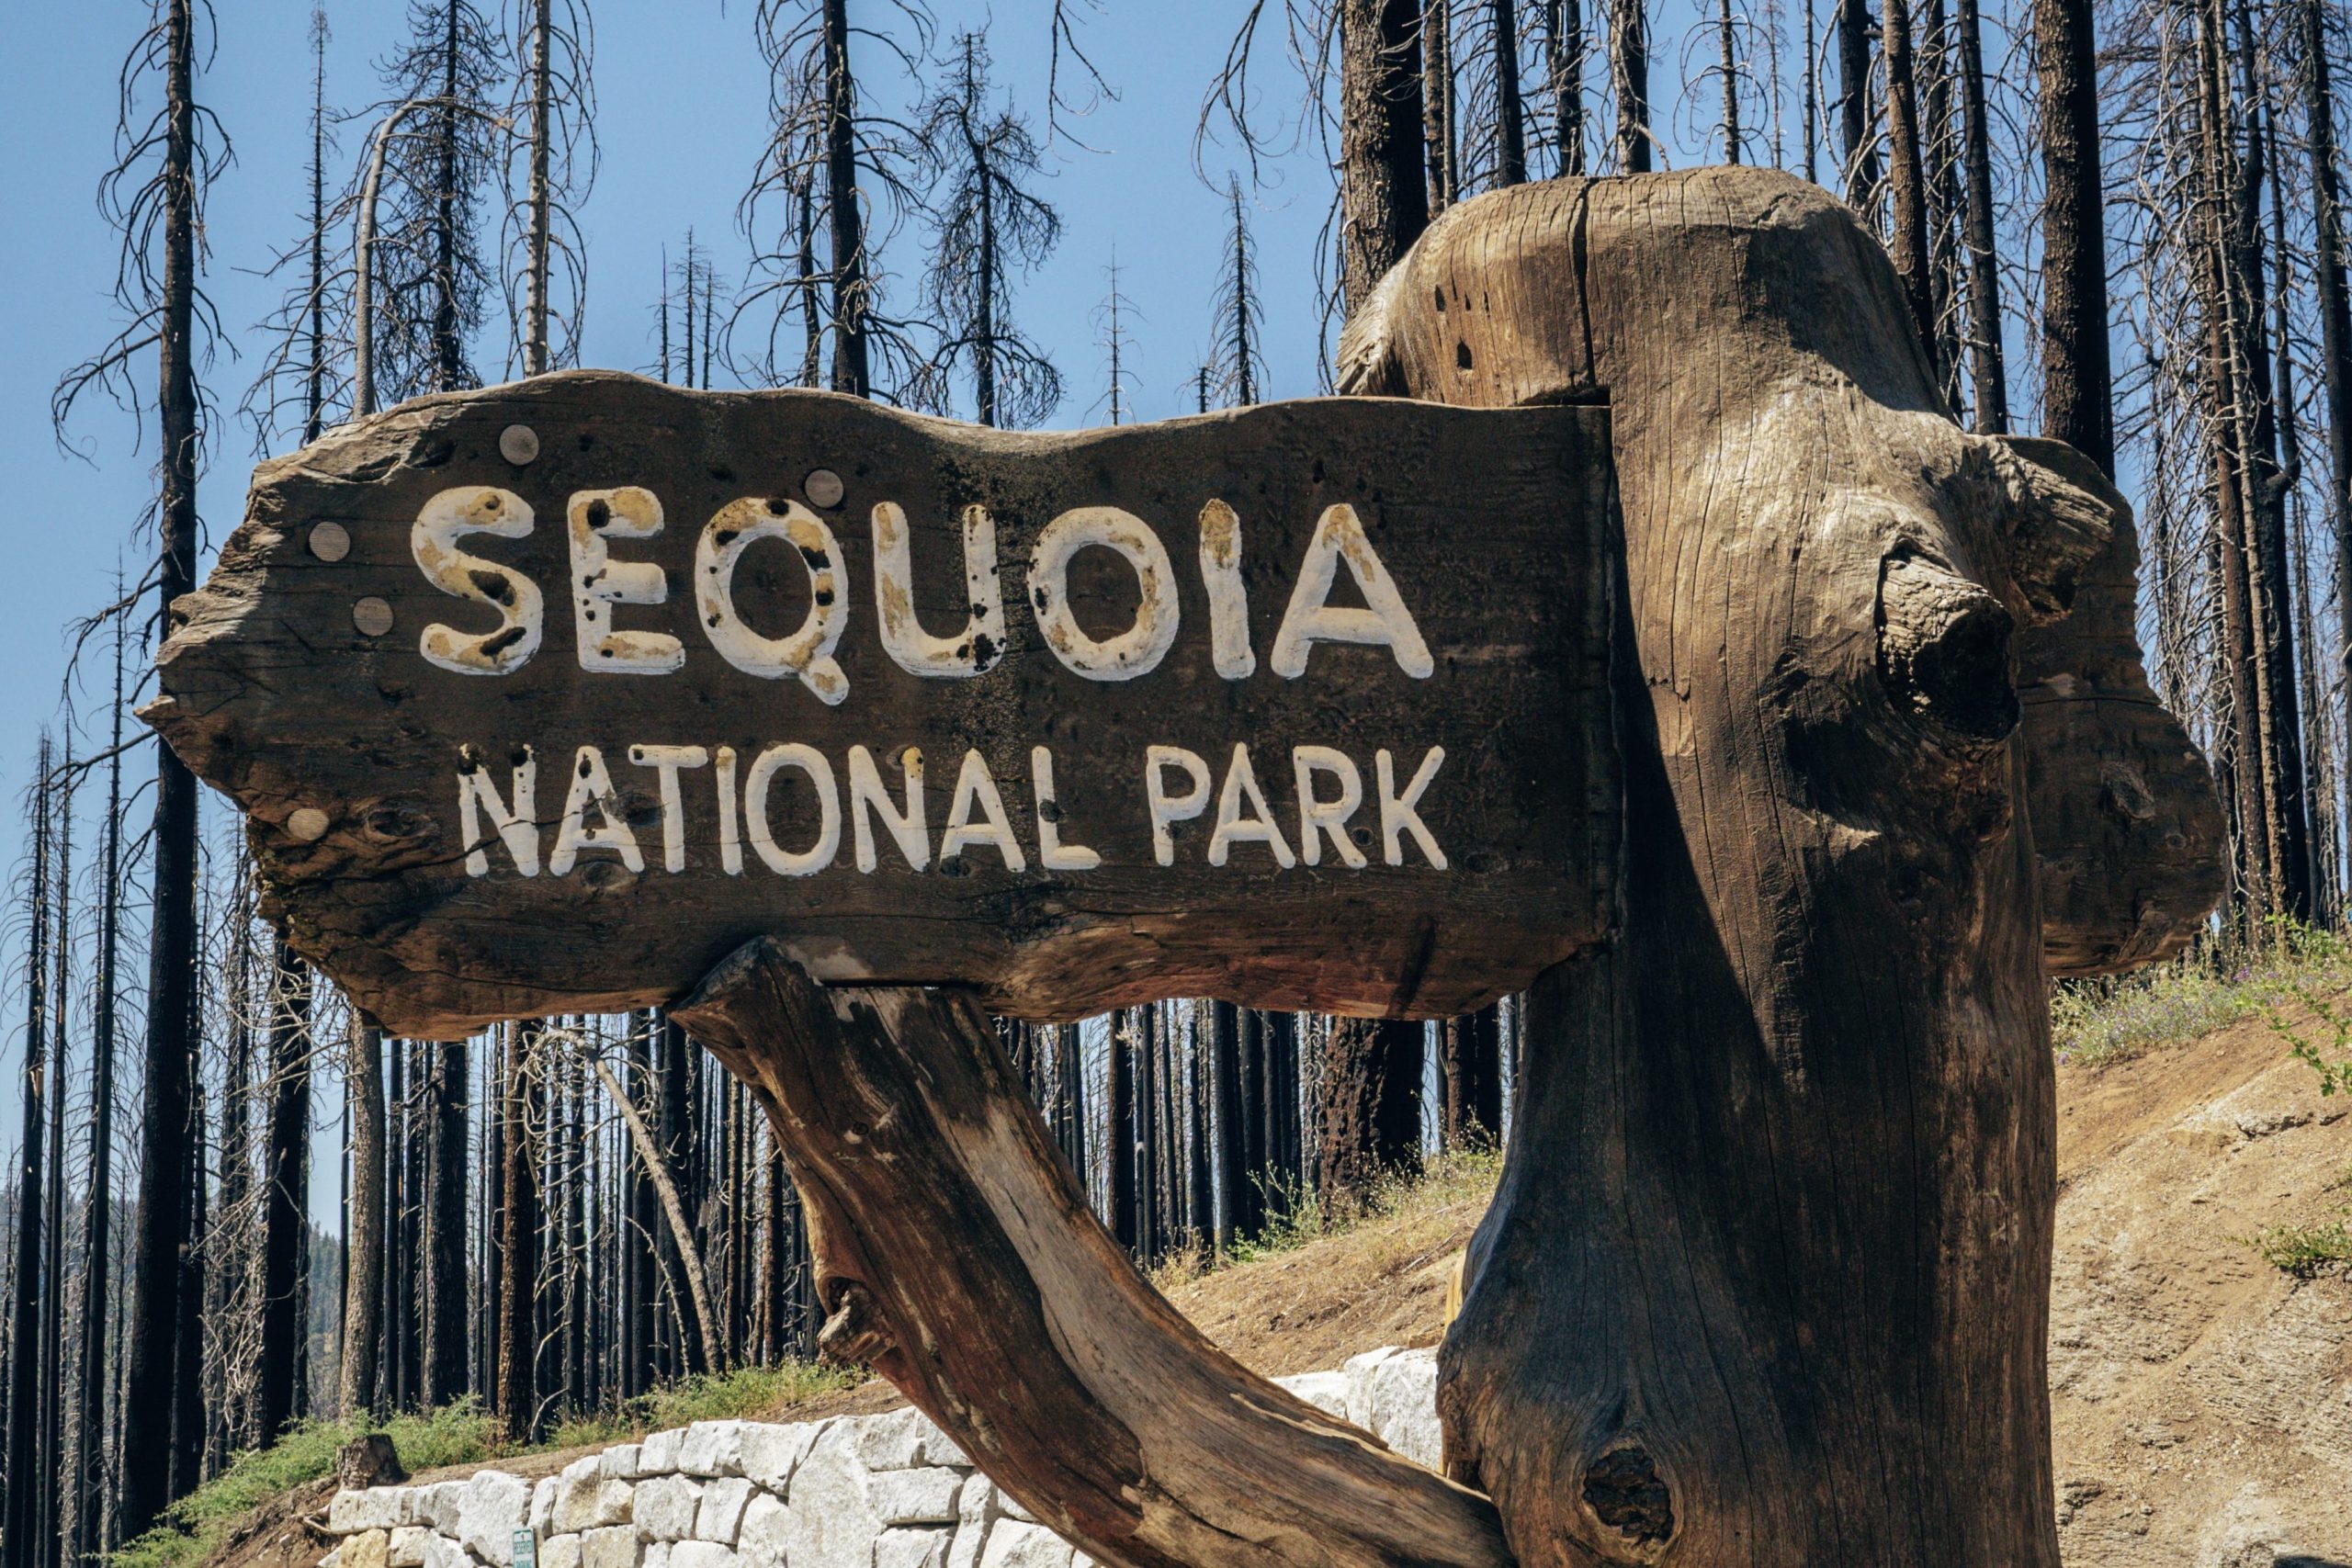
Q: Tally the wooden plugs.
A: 5